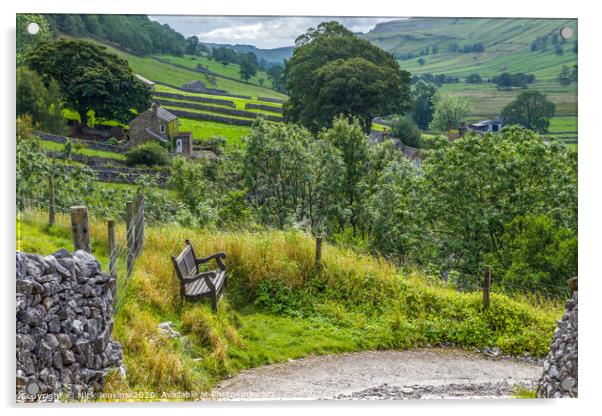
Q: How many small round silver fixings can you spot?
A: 4